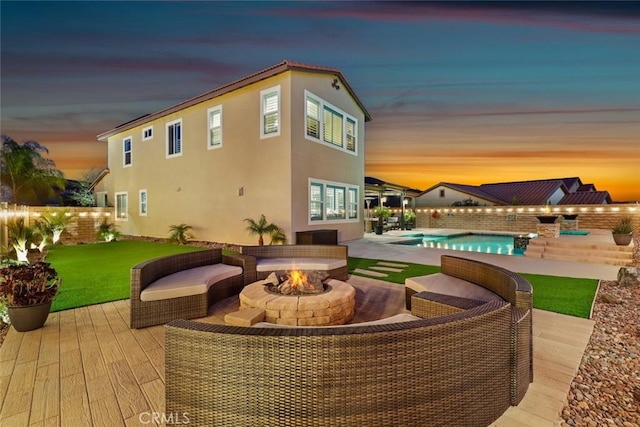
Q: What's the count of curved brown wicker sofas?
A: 4